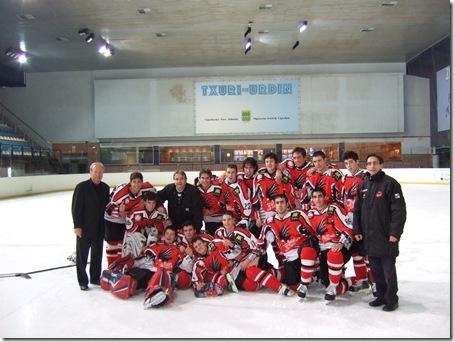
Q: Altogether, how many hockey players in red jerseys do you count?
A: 15